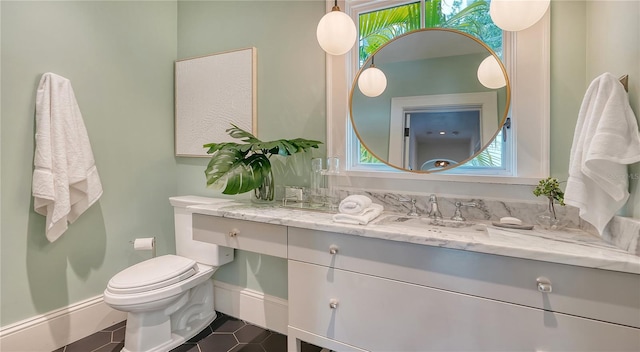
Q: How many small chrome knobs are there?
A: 4